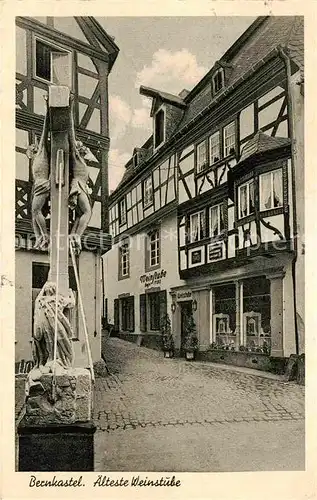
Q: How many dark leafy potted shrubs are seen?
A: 2